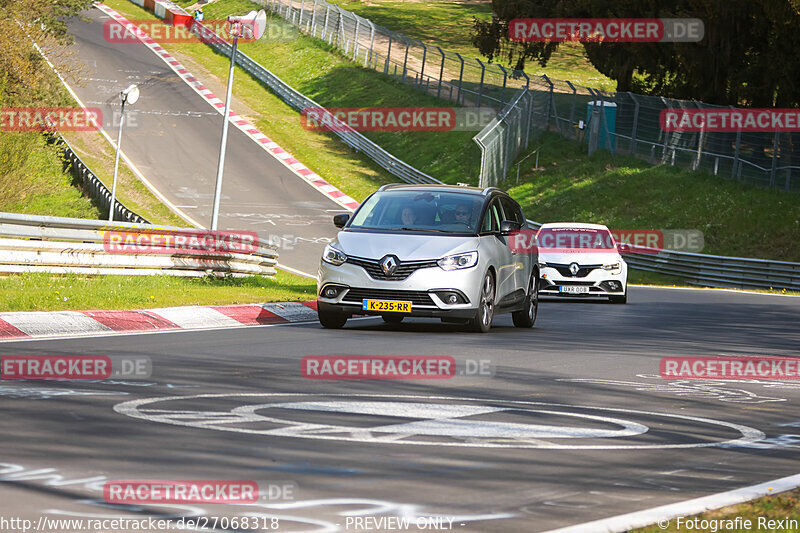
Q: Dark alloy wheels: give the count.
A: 2